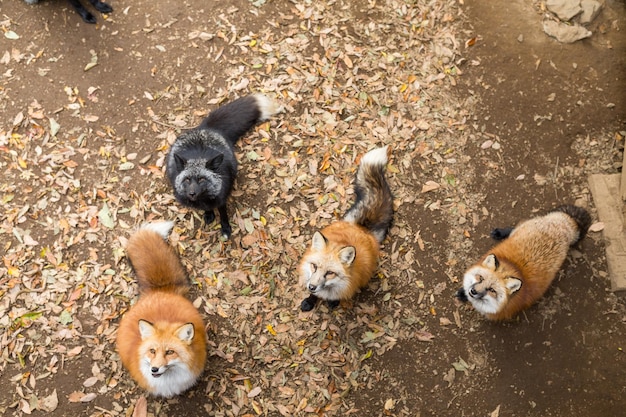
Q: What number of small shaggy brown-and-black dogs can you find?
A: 0